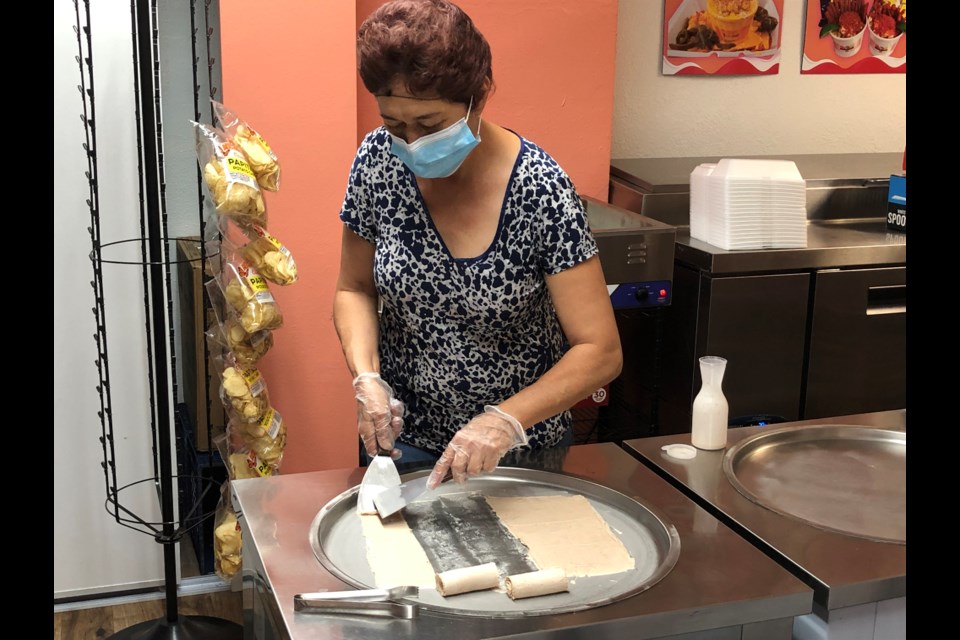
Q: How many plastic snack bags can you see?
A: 9